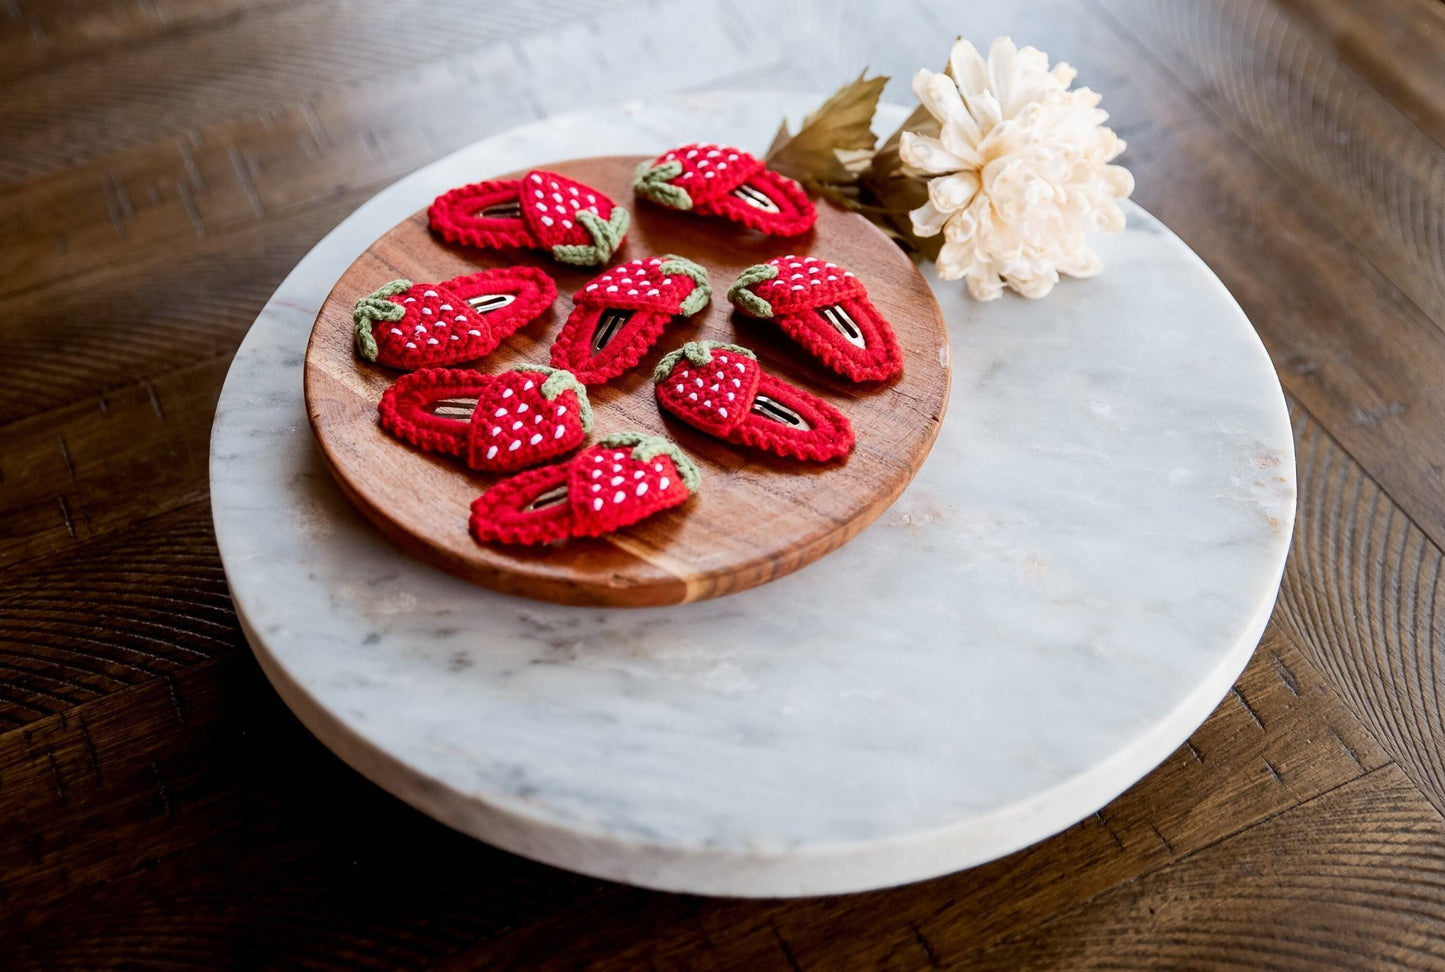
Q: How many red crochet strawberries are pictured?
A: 8